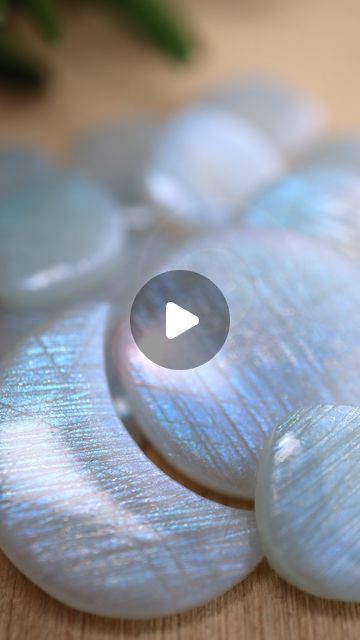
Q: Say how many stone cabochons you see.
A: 10